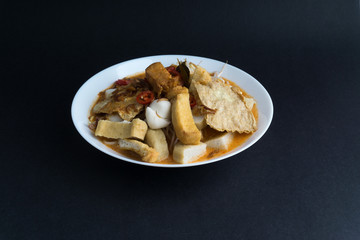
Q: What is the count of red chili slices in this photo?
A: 4